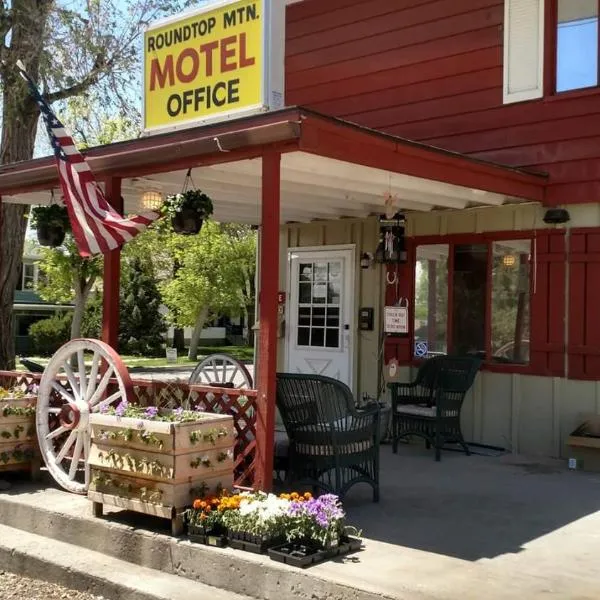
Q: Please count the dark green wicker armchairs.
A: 2